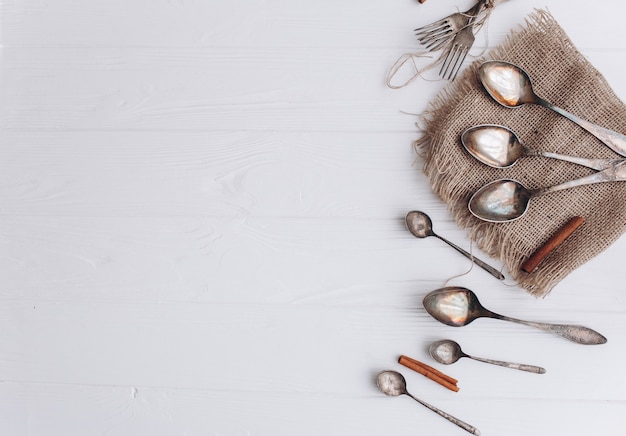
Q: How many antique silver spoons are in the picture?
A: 7